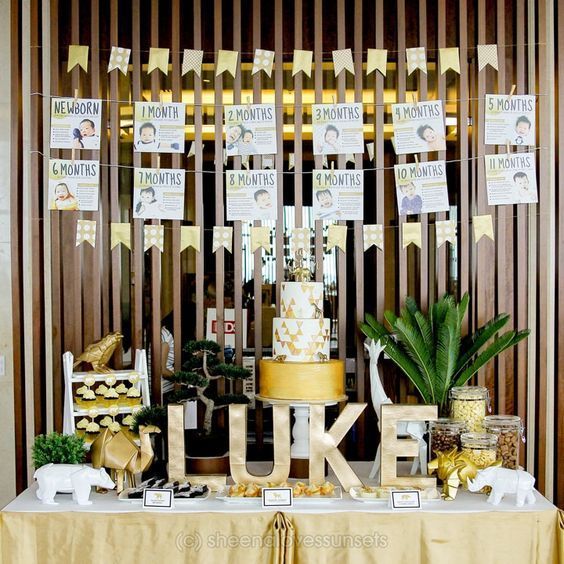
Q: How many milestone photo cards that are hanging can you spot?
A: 12